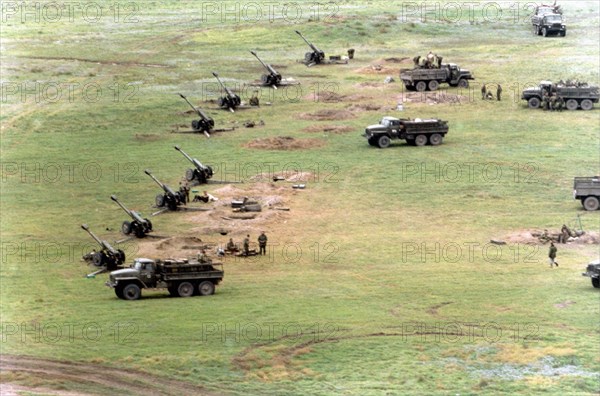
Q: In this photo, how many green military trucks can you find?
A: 7